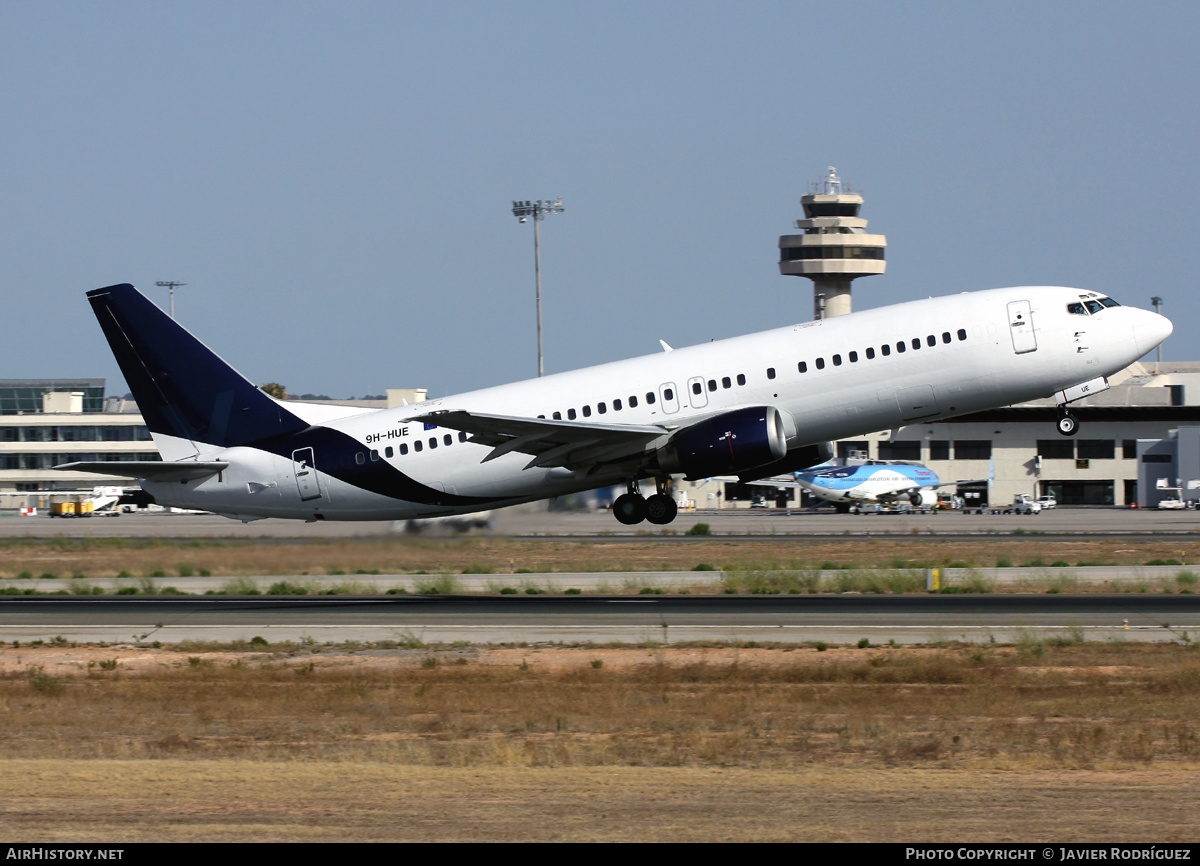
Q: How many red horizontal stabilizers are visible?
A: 0